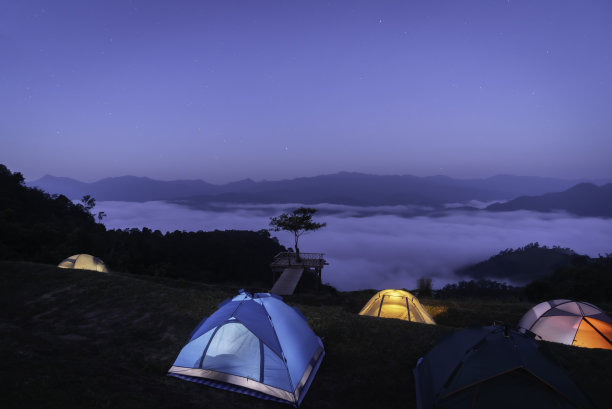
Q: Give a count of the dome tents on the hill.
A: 5